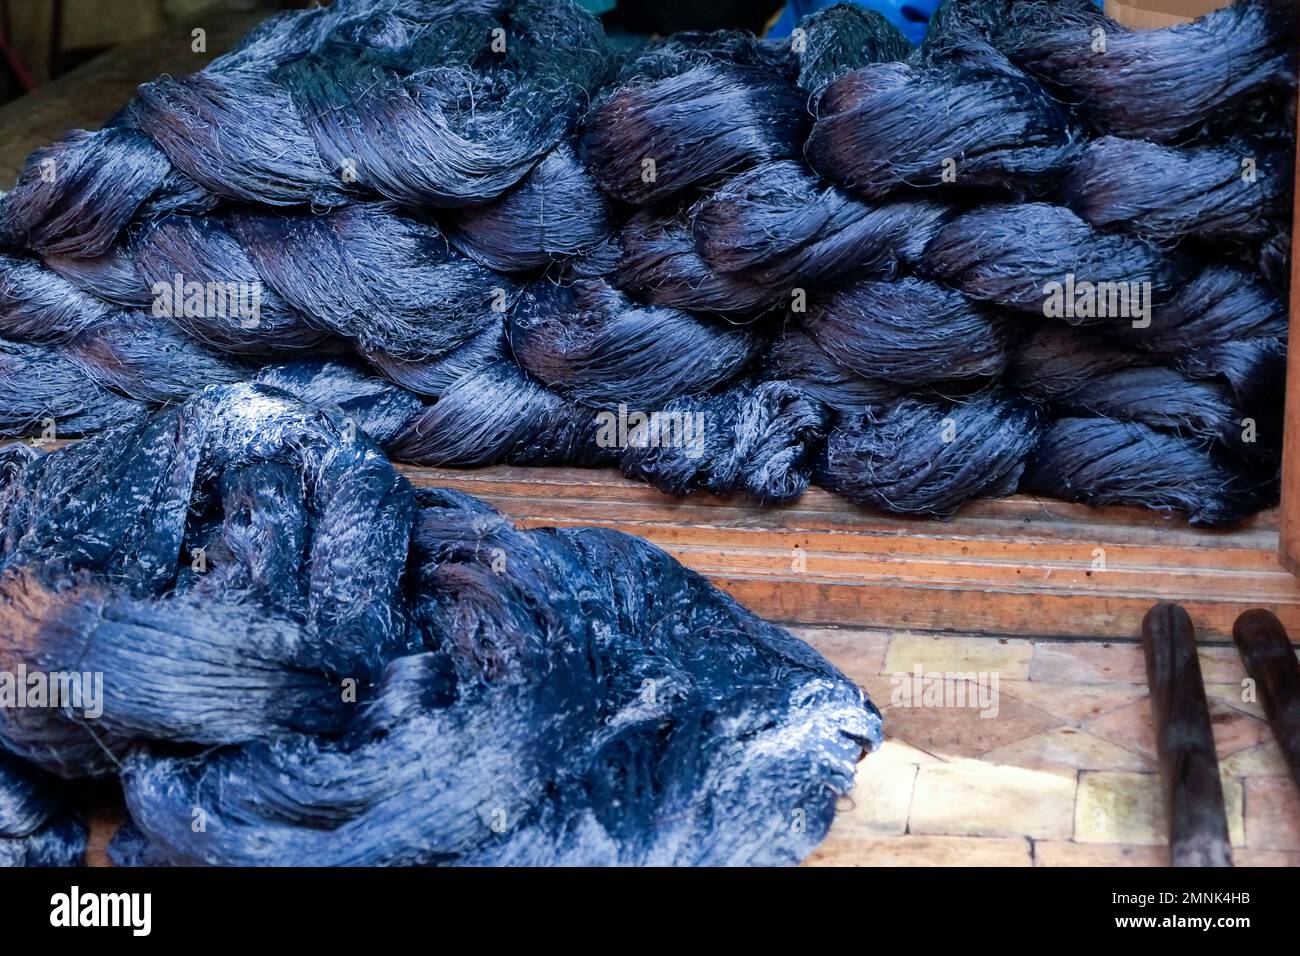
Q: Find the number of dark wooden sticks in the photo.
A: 2